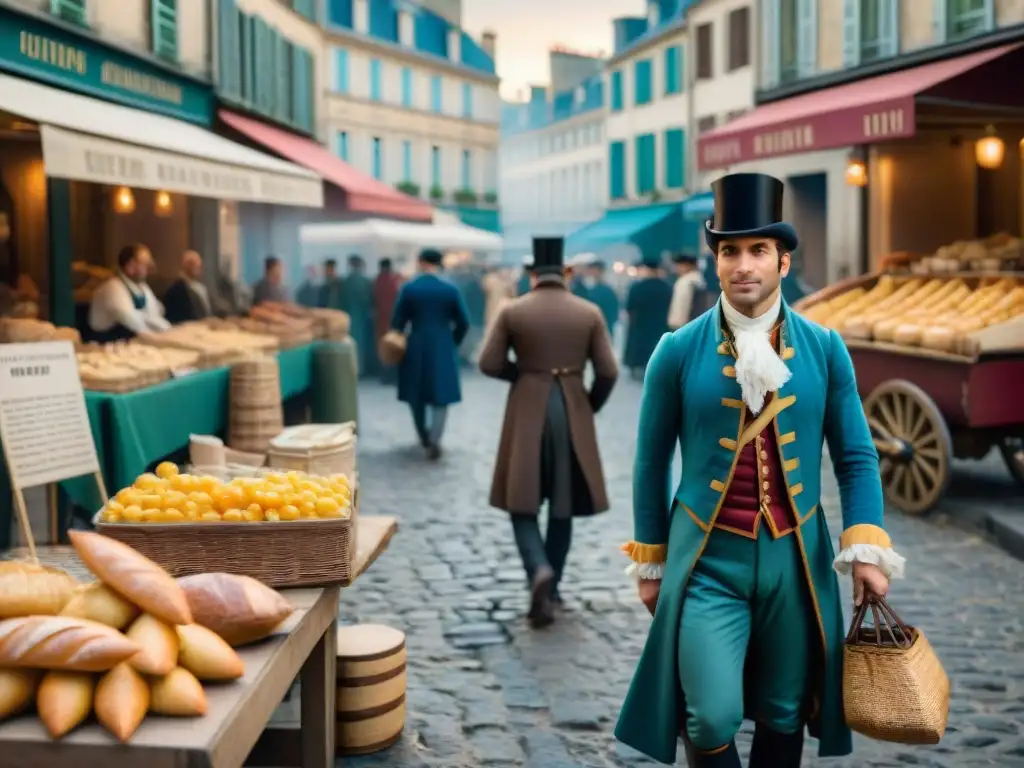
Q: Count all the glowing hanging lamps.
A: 4